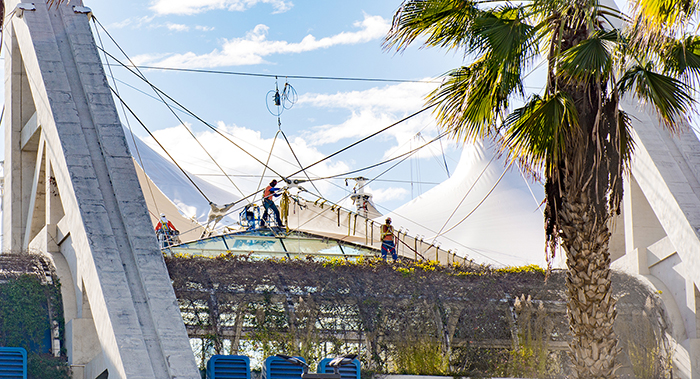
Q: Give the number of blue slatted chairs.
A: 4